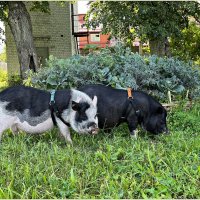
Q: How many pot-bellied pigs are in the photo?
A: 2